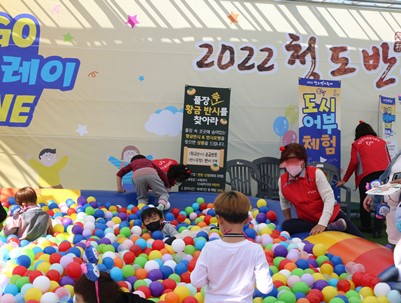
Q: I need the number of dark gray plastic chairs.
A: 3